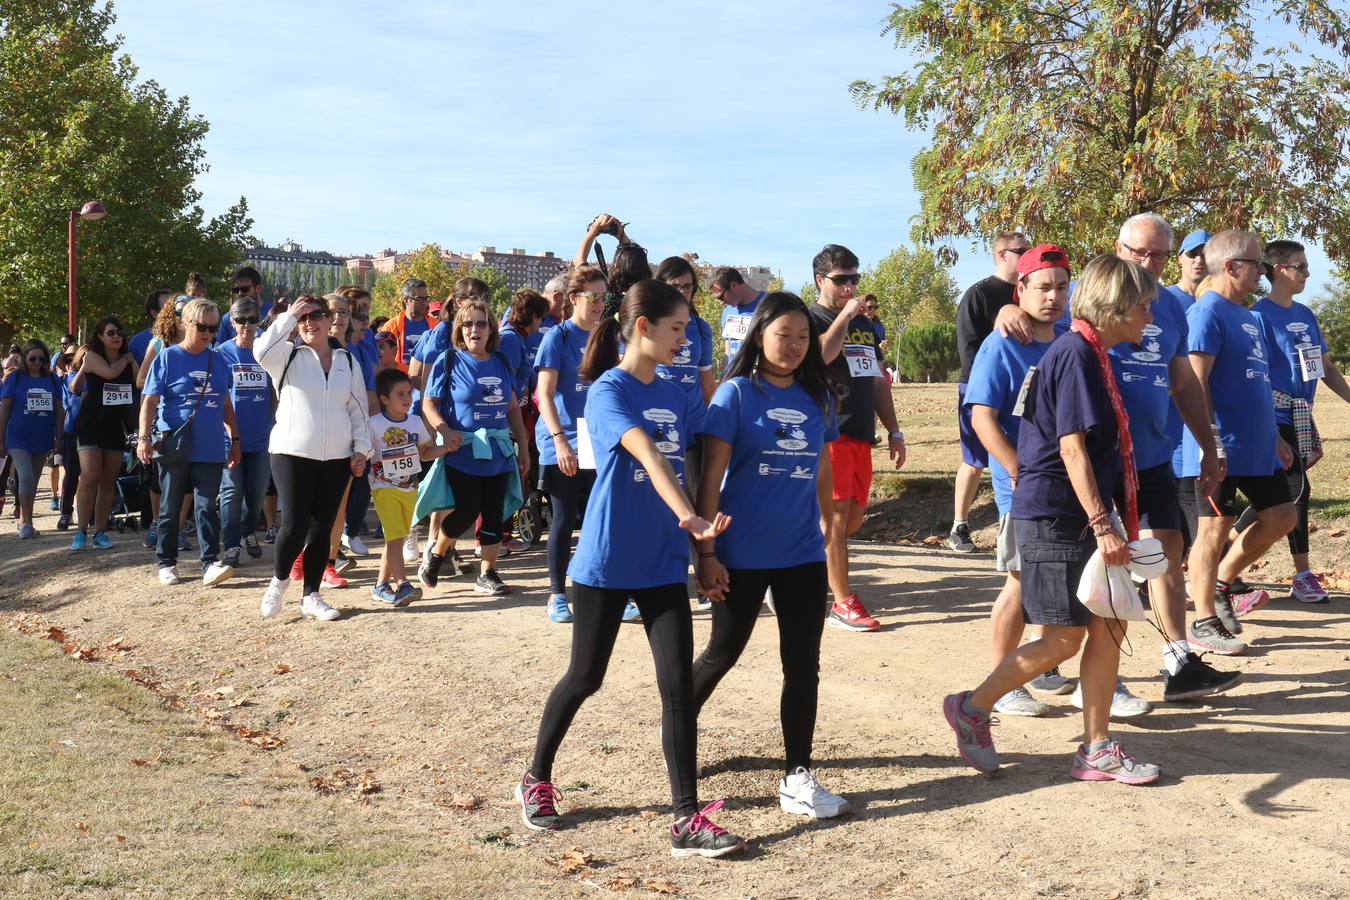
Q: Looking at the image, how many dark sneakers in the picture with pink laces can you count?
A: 2